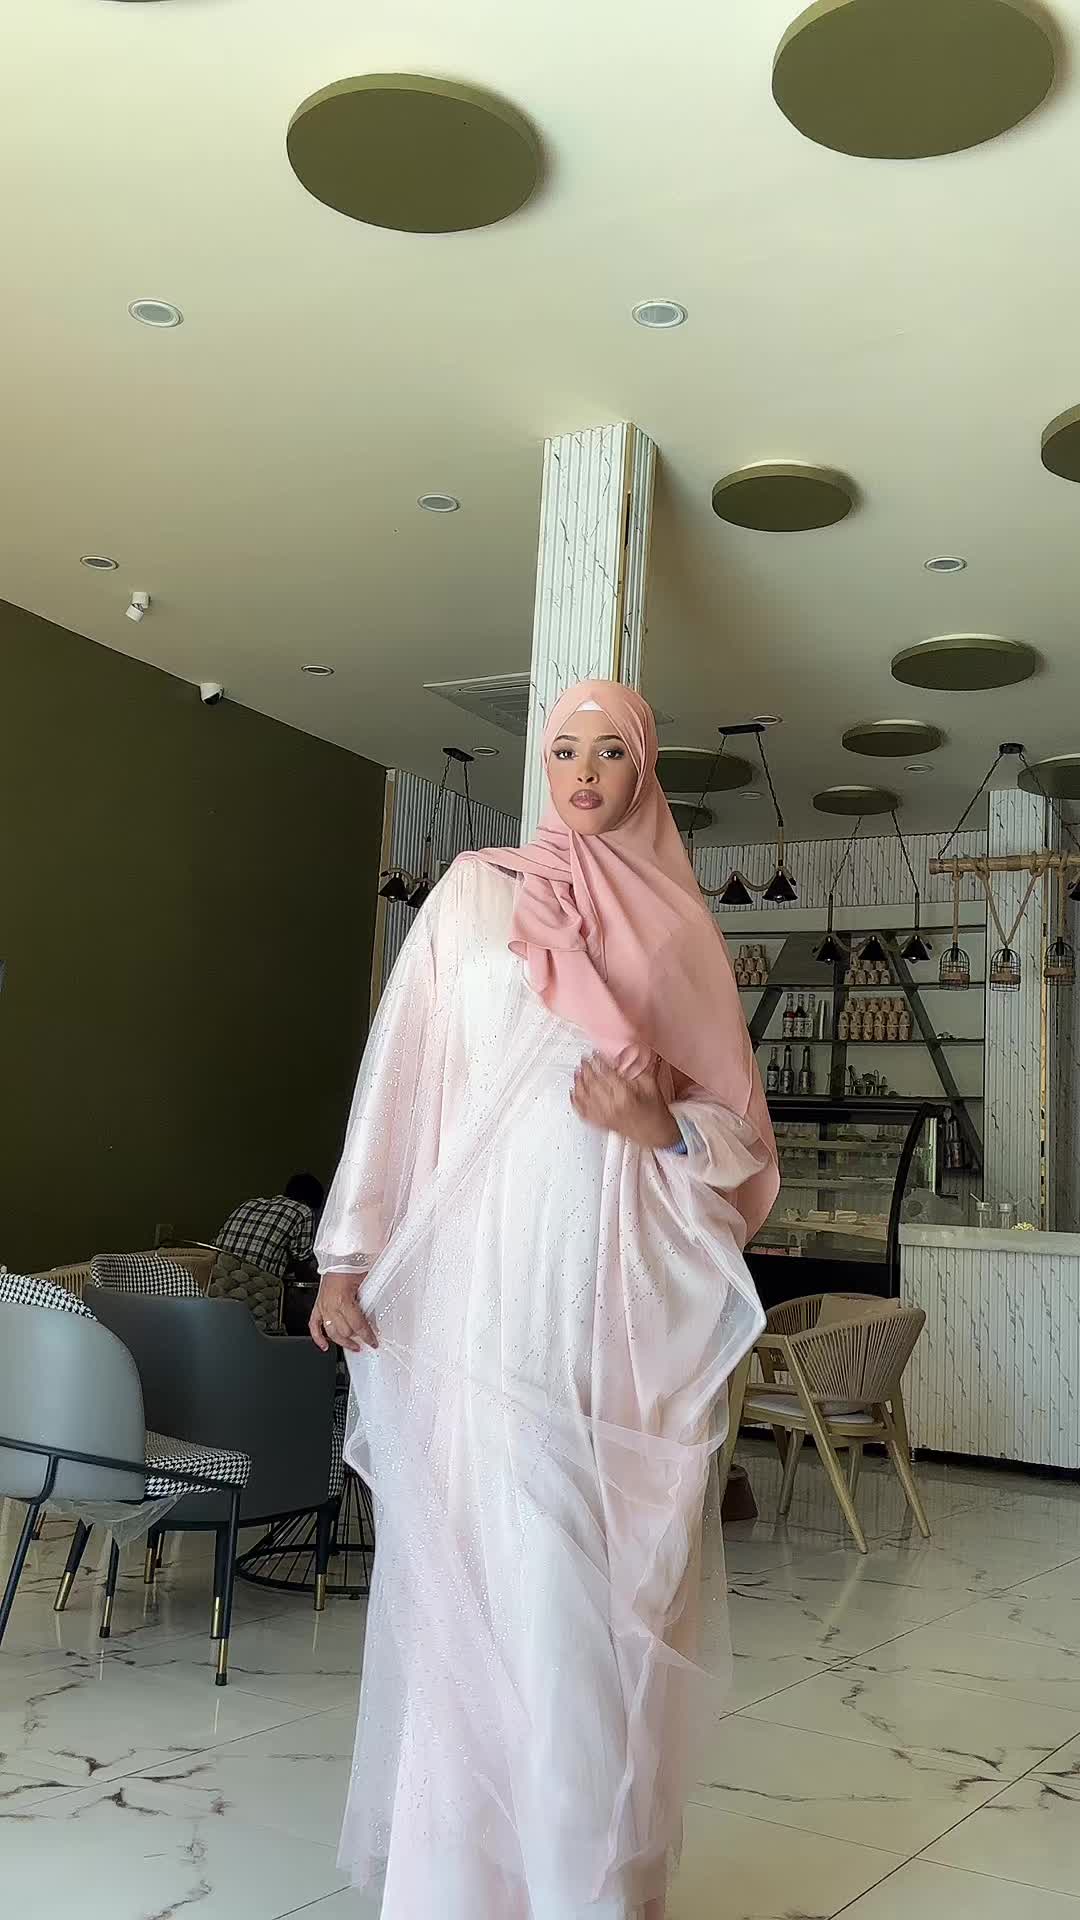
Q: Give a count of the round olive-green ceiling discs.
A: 10